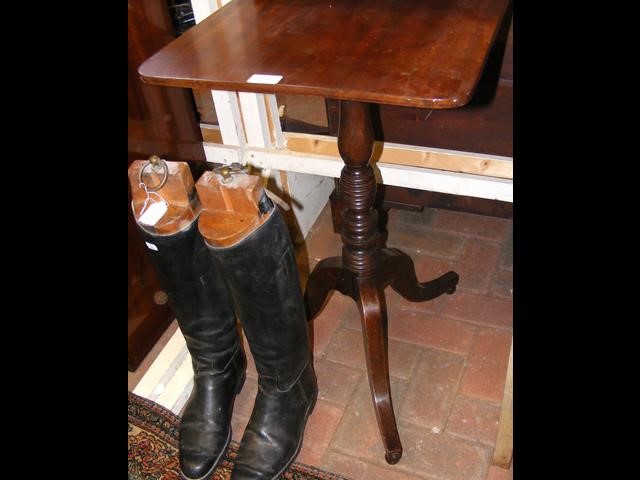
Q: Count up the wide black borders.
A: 2